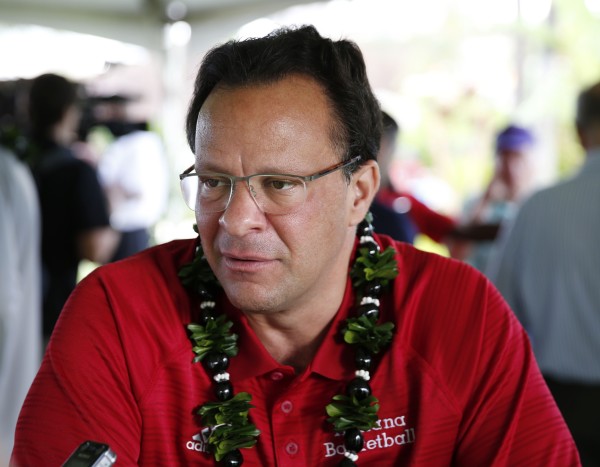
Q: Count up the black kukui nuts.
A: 13